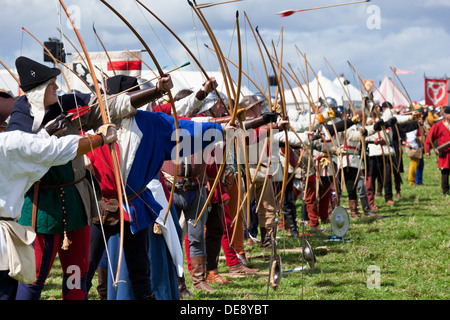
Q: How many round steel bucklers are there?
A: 3